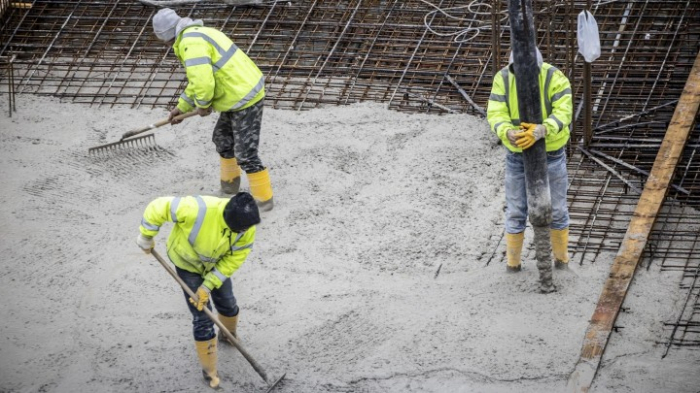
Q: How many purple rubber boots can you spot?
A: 0